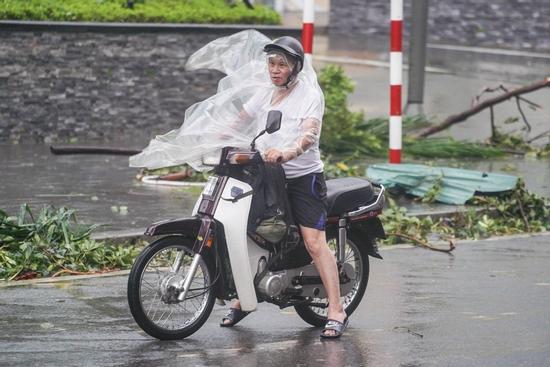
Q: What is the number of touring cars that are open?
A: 0